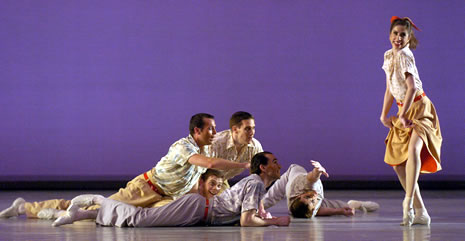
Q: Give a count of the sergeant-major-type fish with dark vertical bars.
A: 0